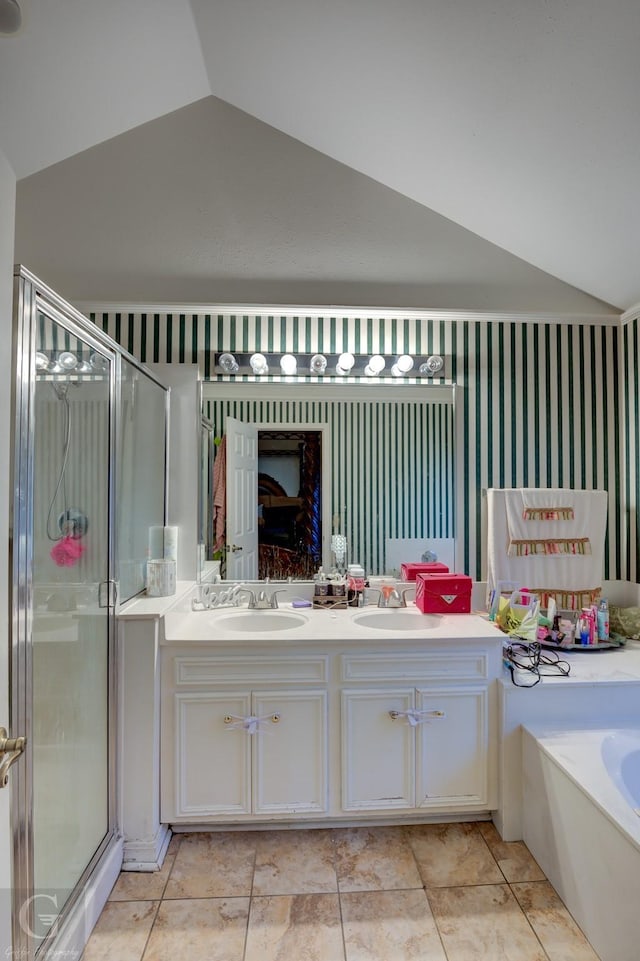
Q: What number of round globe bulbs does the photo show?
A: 8